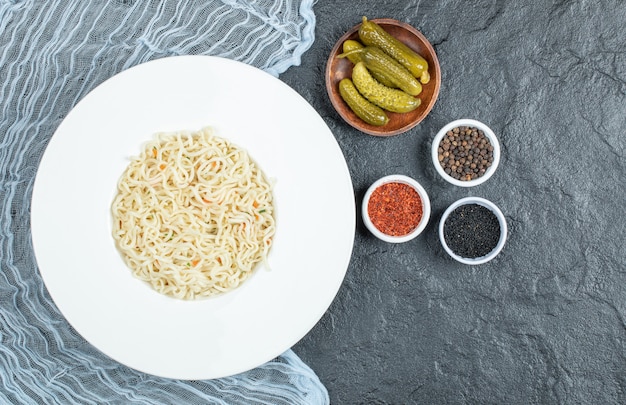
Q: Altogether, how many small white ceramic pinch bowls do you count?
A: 3